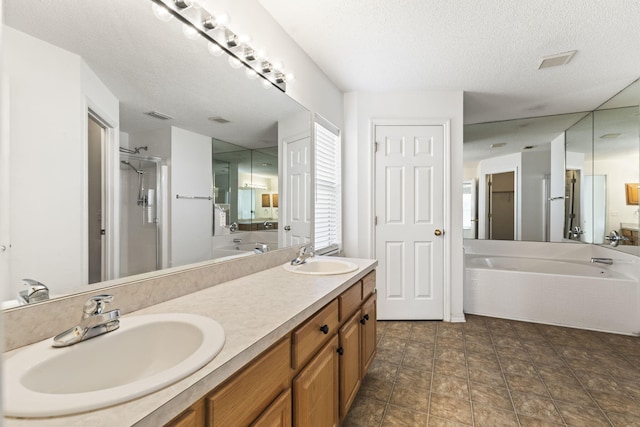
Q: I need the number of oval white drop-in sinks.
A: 2